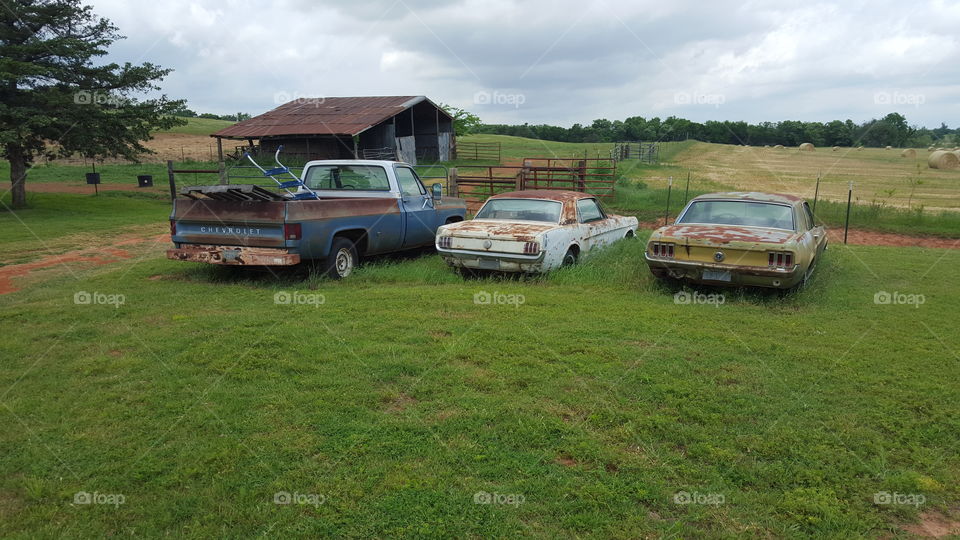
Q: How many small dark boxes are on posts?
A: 2